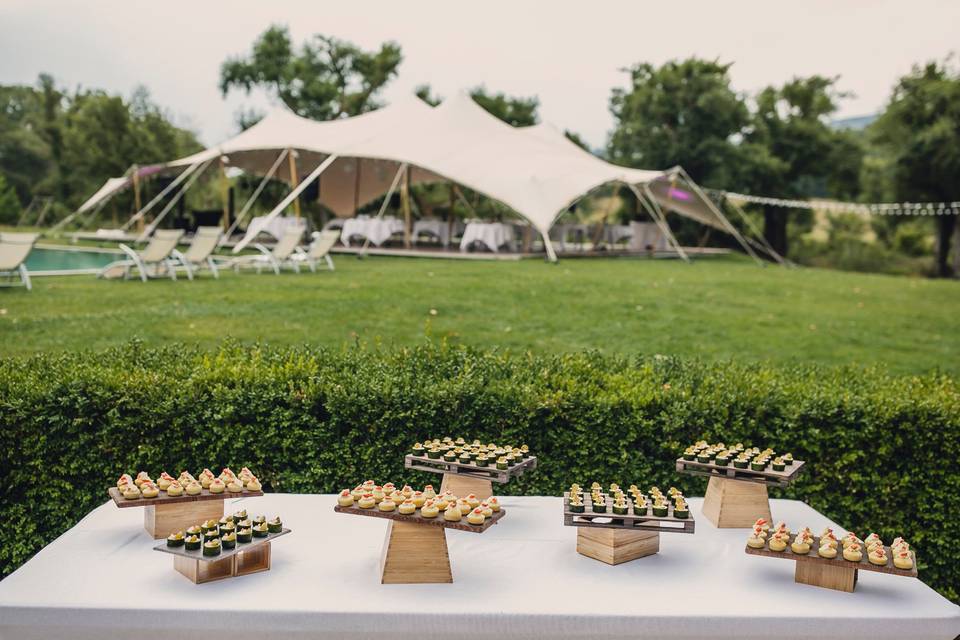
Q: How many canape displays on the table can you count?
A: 7